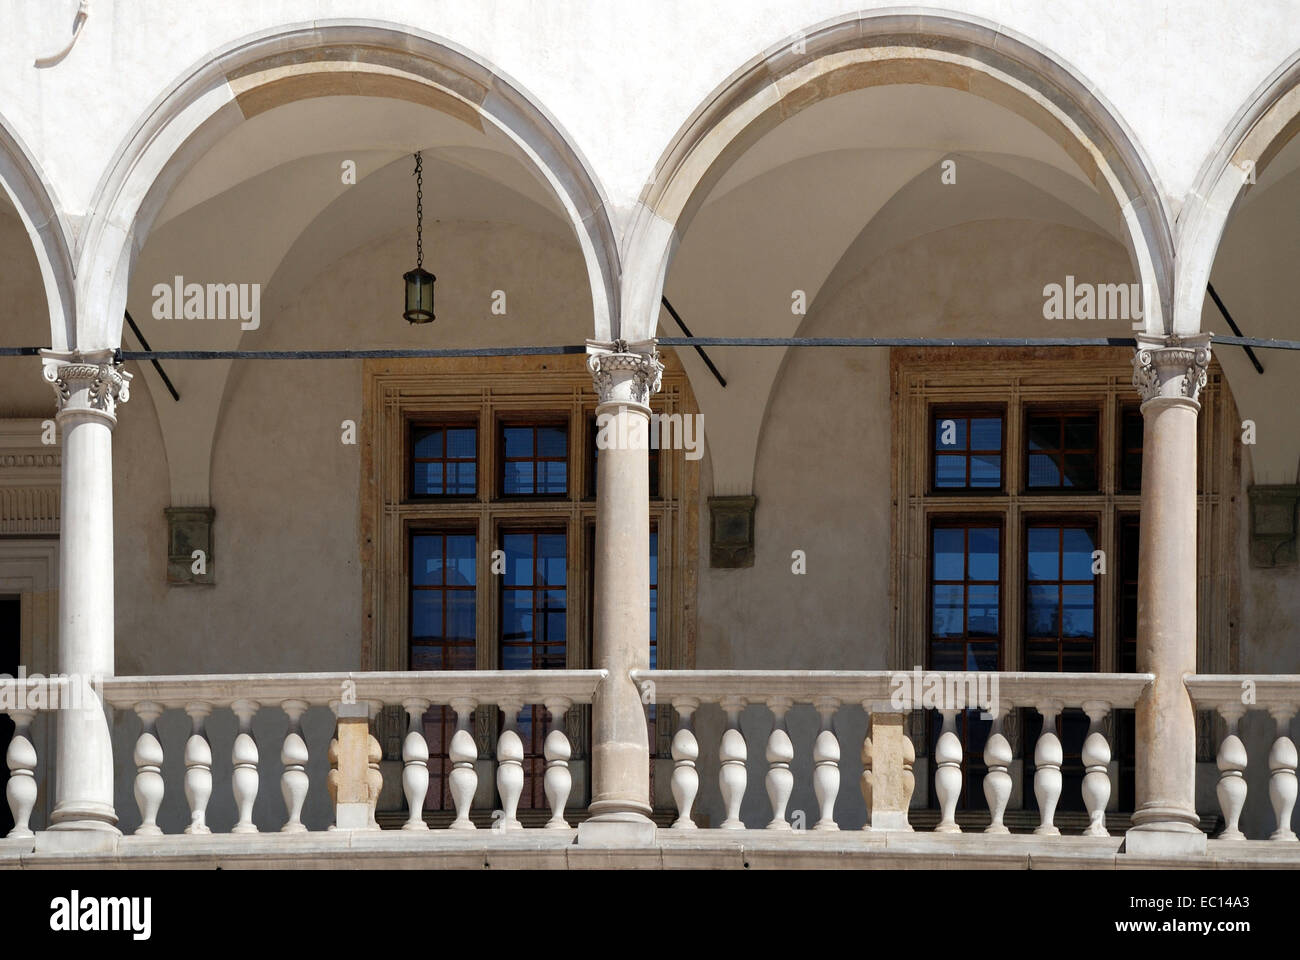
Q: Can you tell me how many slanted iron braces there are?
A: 3